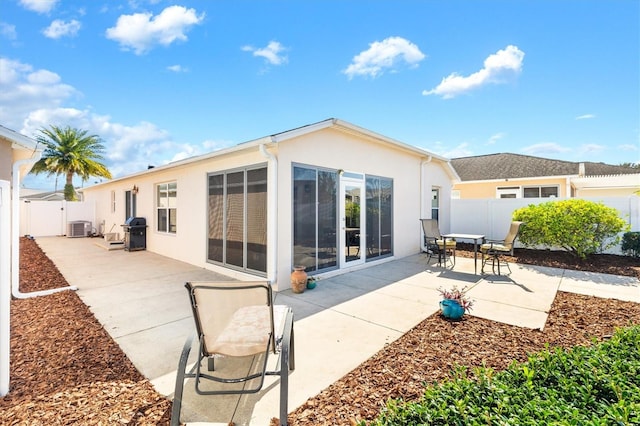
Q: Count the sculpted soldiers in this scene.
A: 0